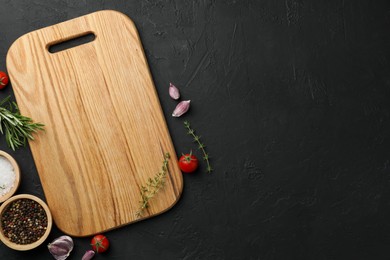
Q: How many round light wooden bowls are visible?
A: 2